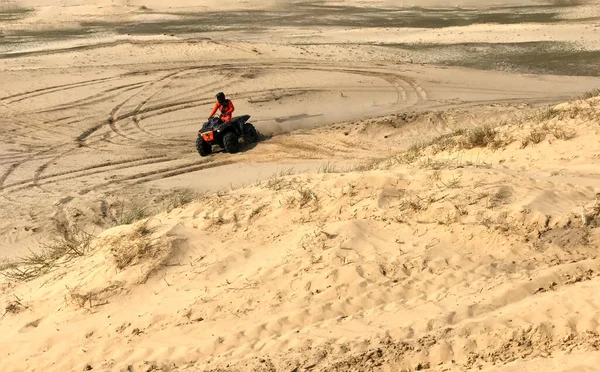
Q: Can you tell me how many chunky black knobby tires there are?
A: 3